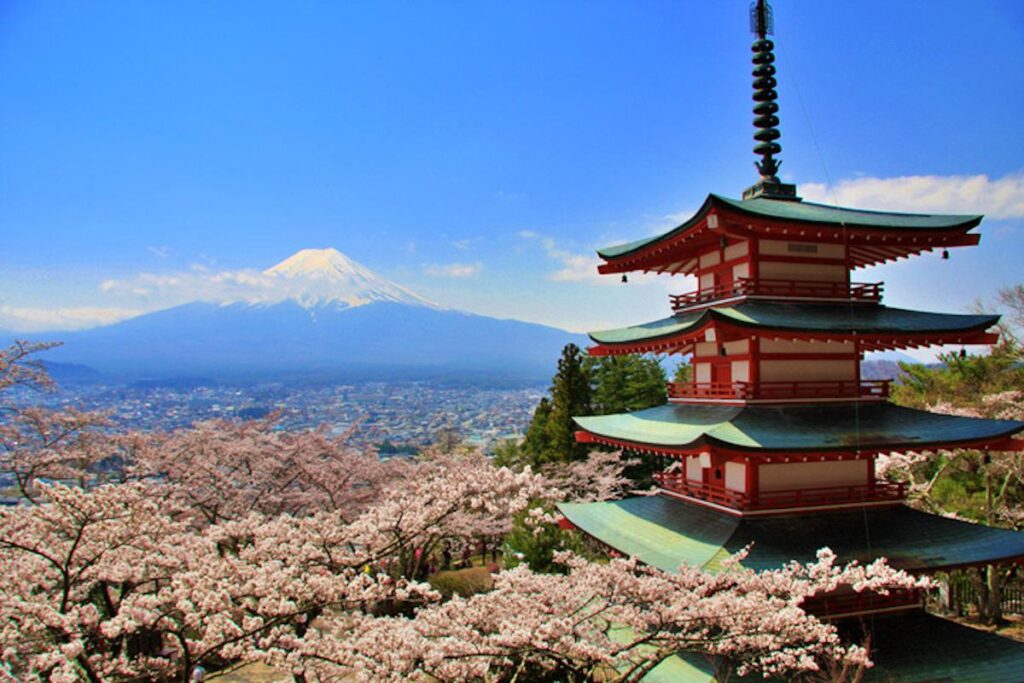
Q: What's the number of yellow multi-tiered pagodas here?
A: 0